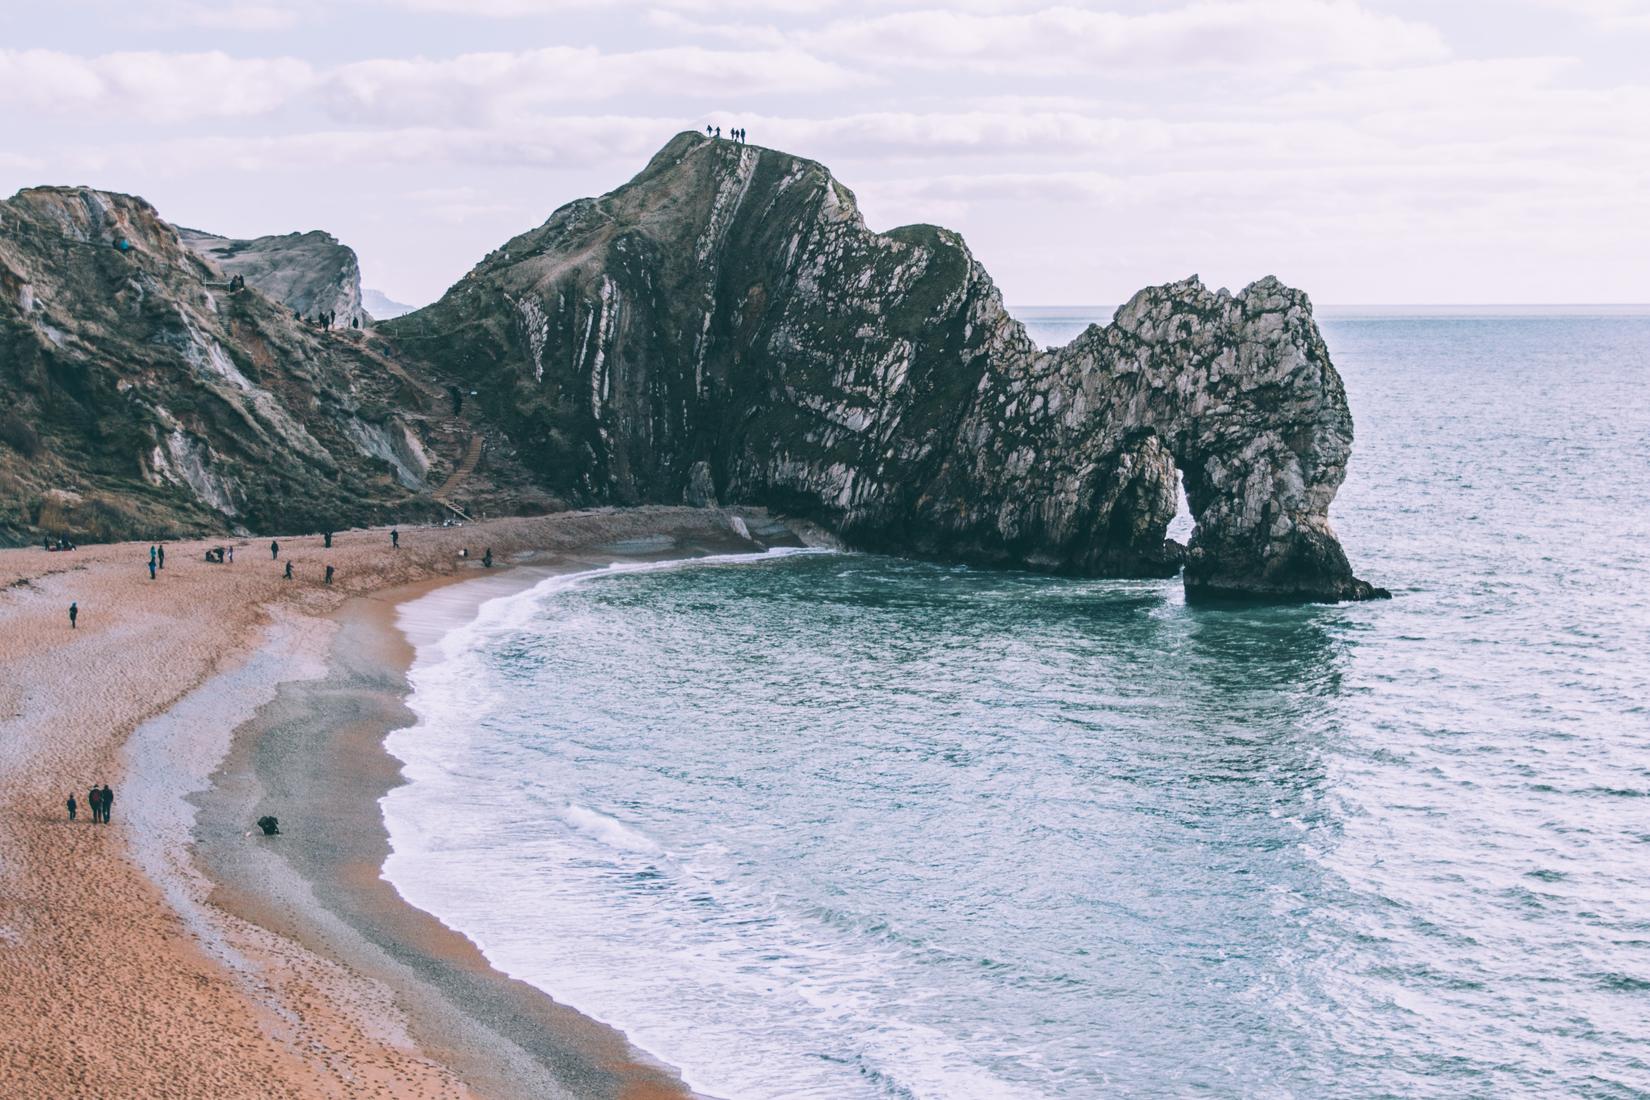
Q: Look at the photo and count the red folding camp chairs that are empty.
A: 0